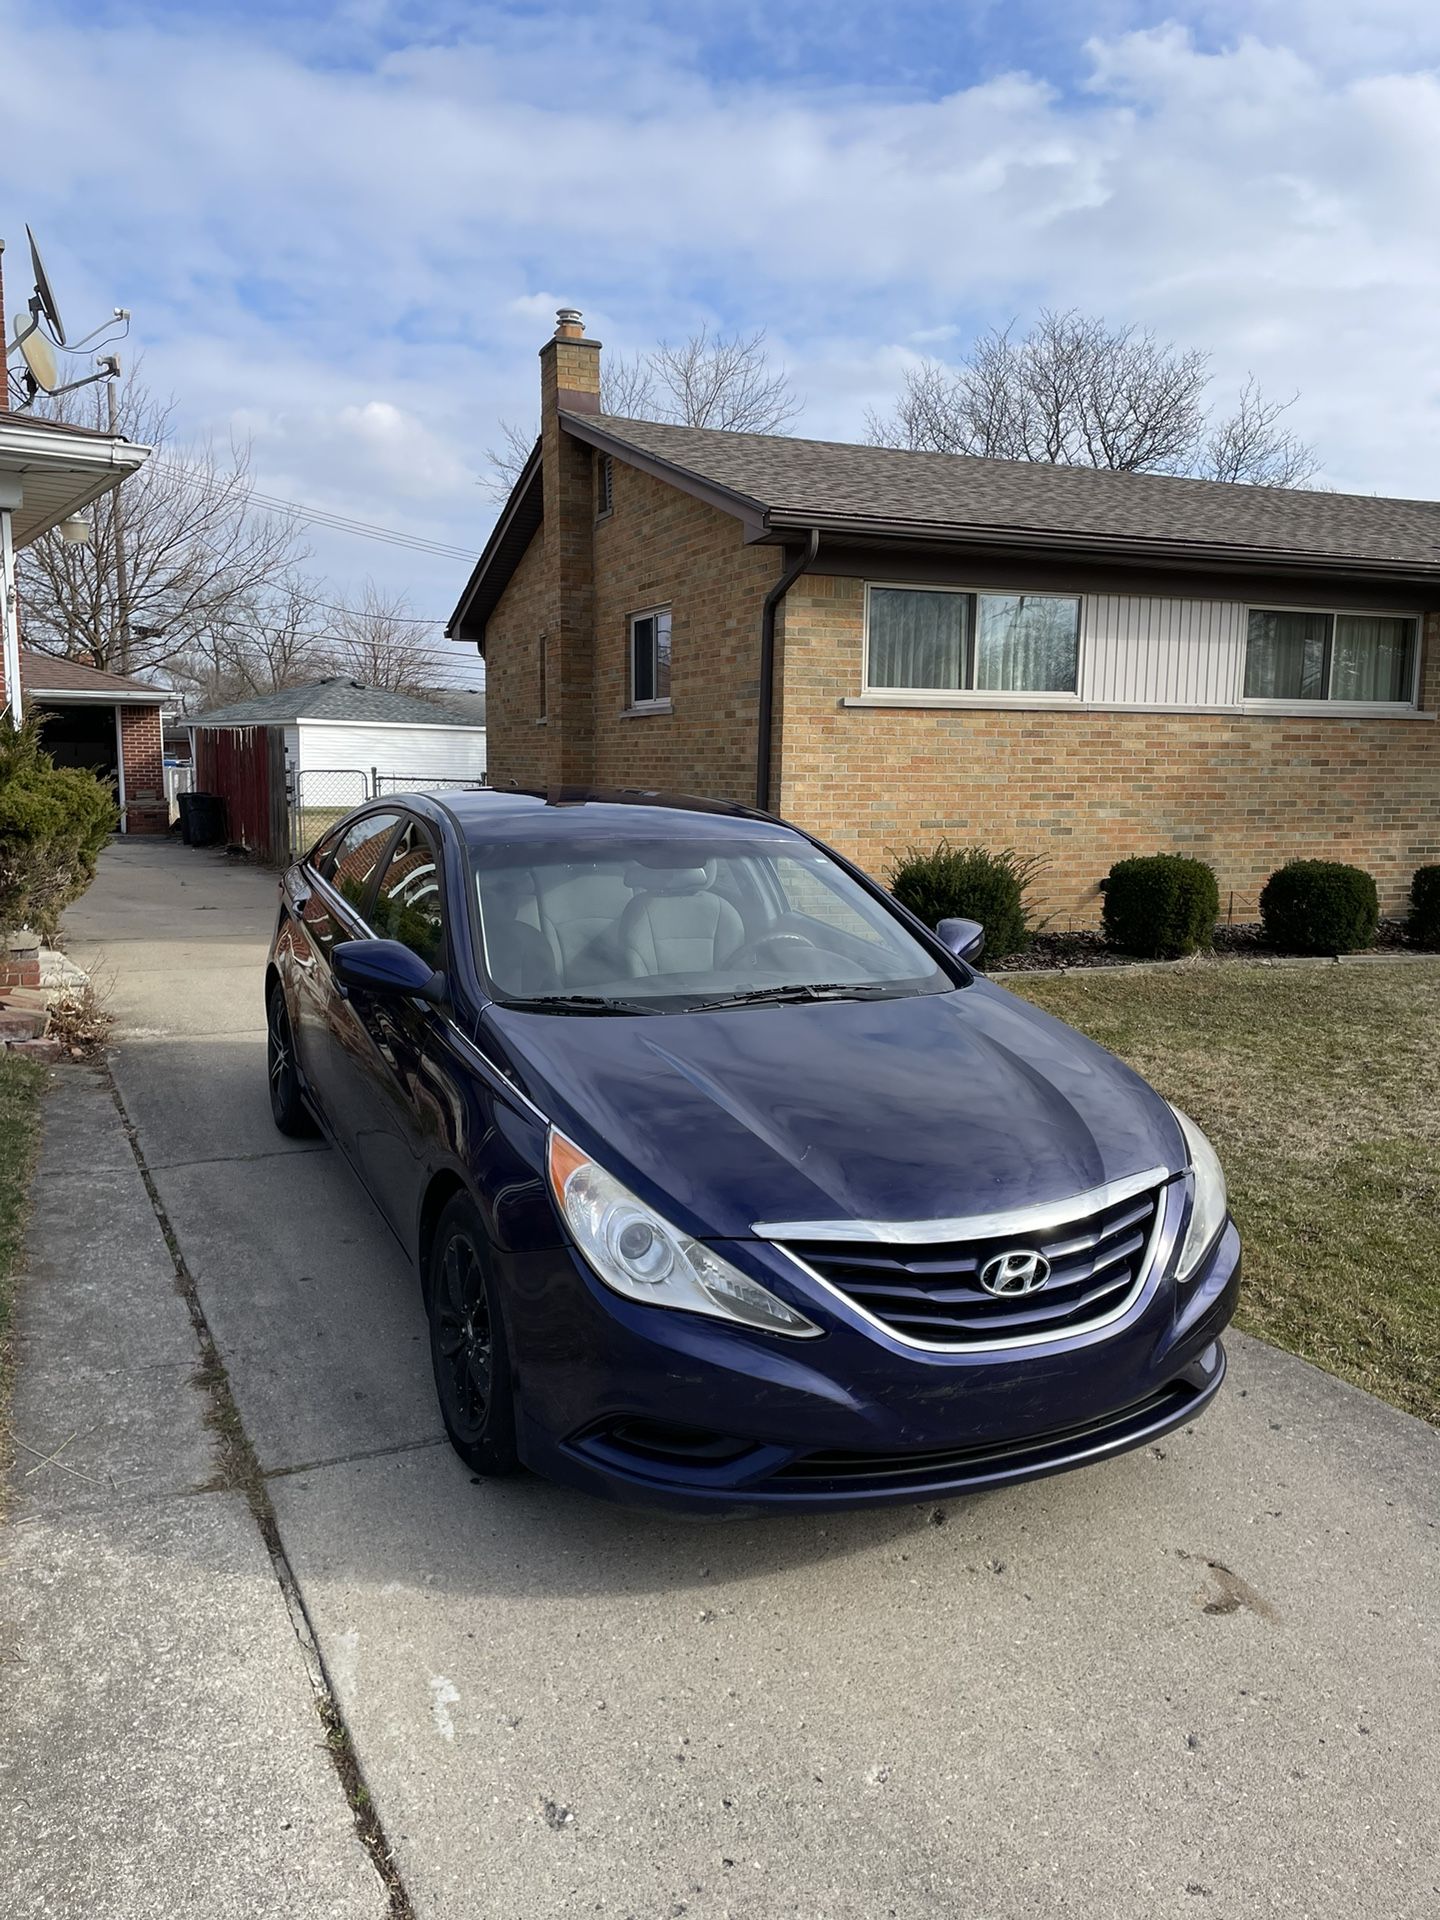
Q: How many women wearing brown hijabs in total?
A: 0